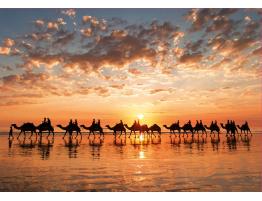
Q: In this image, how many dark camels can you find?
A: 14